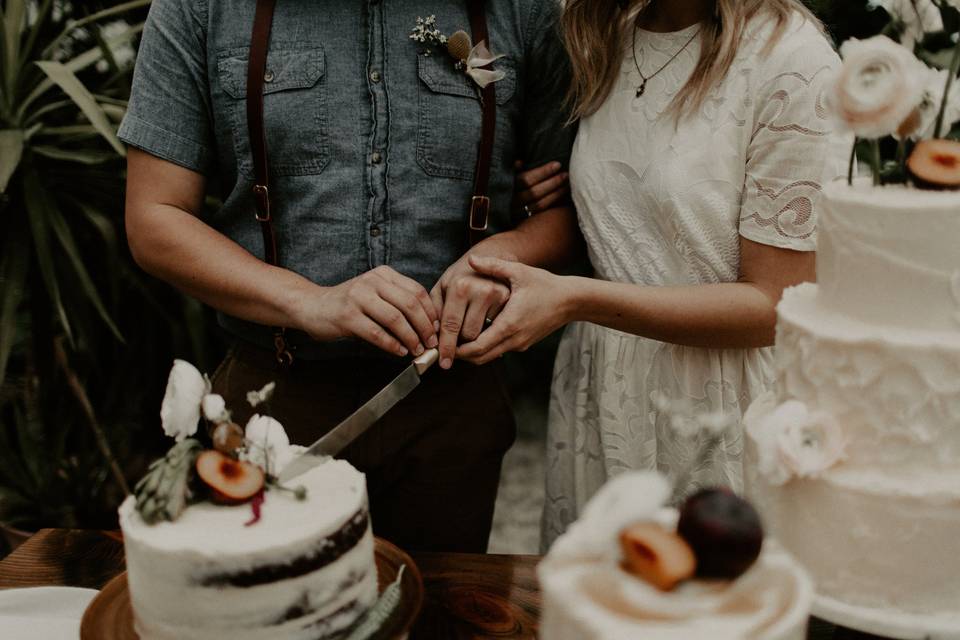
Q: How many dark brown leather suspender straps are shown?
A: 2